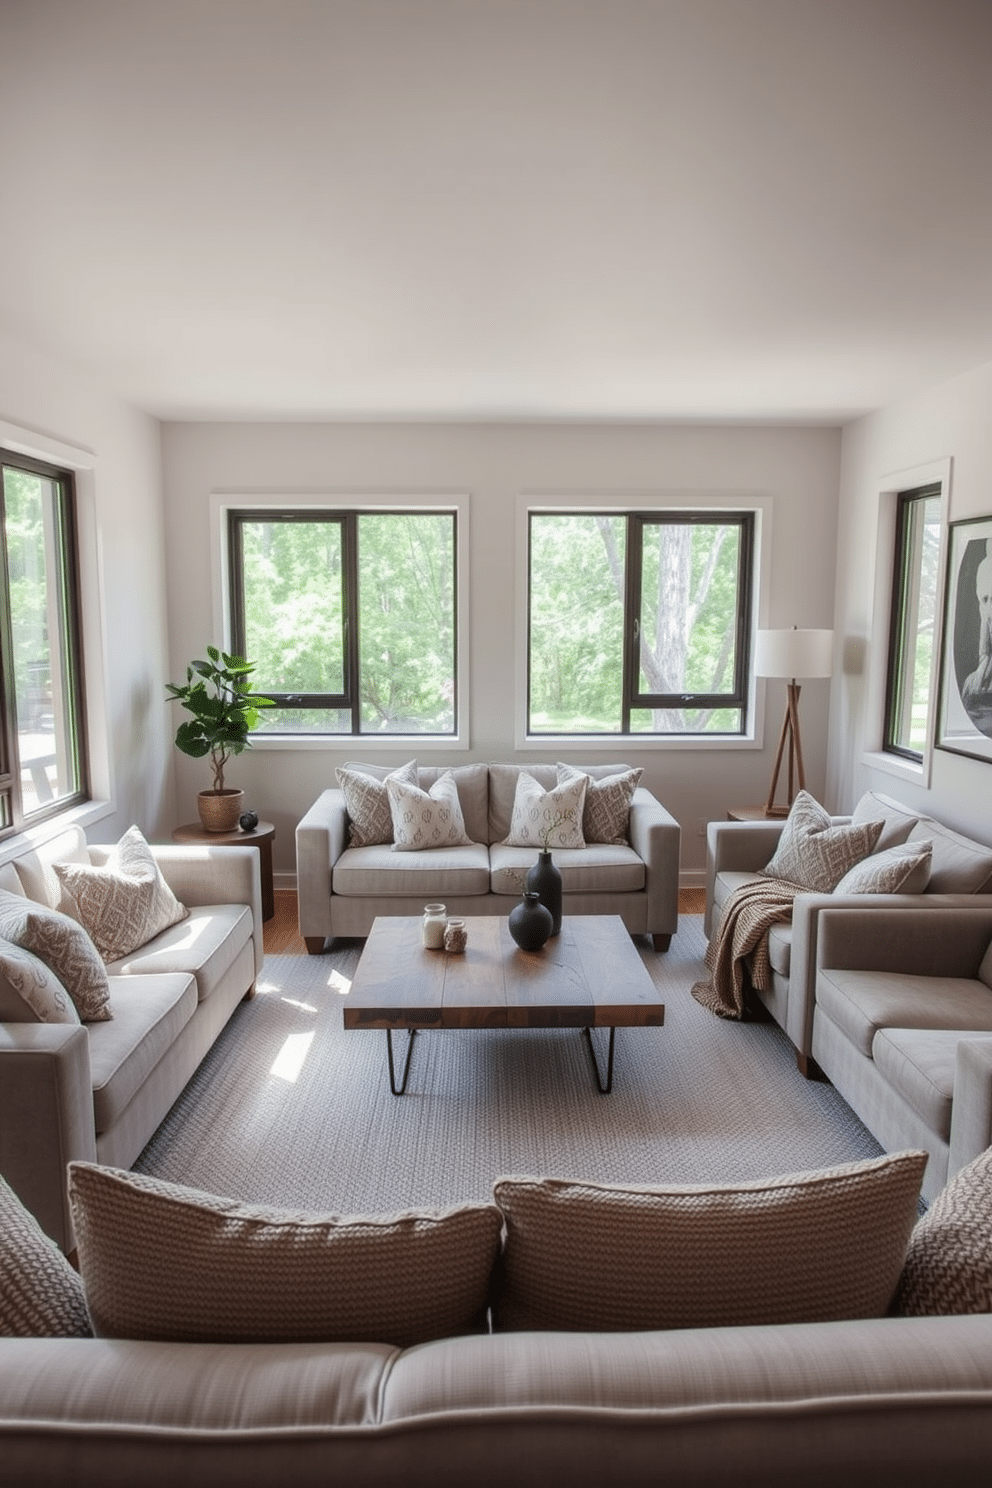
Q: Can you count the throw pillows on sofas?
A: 13